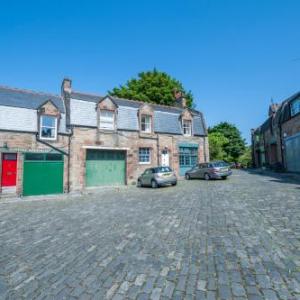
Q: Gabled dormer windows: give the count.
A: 4